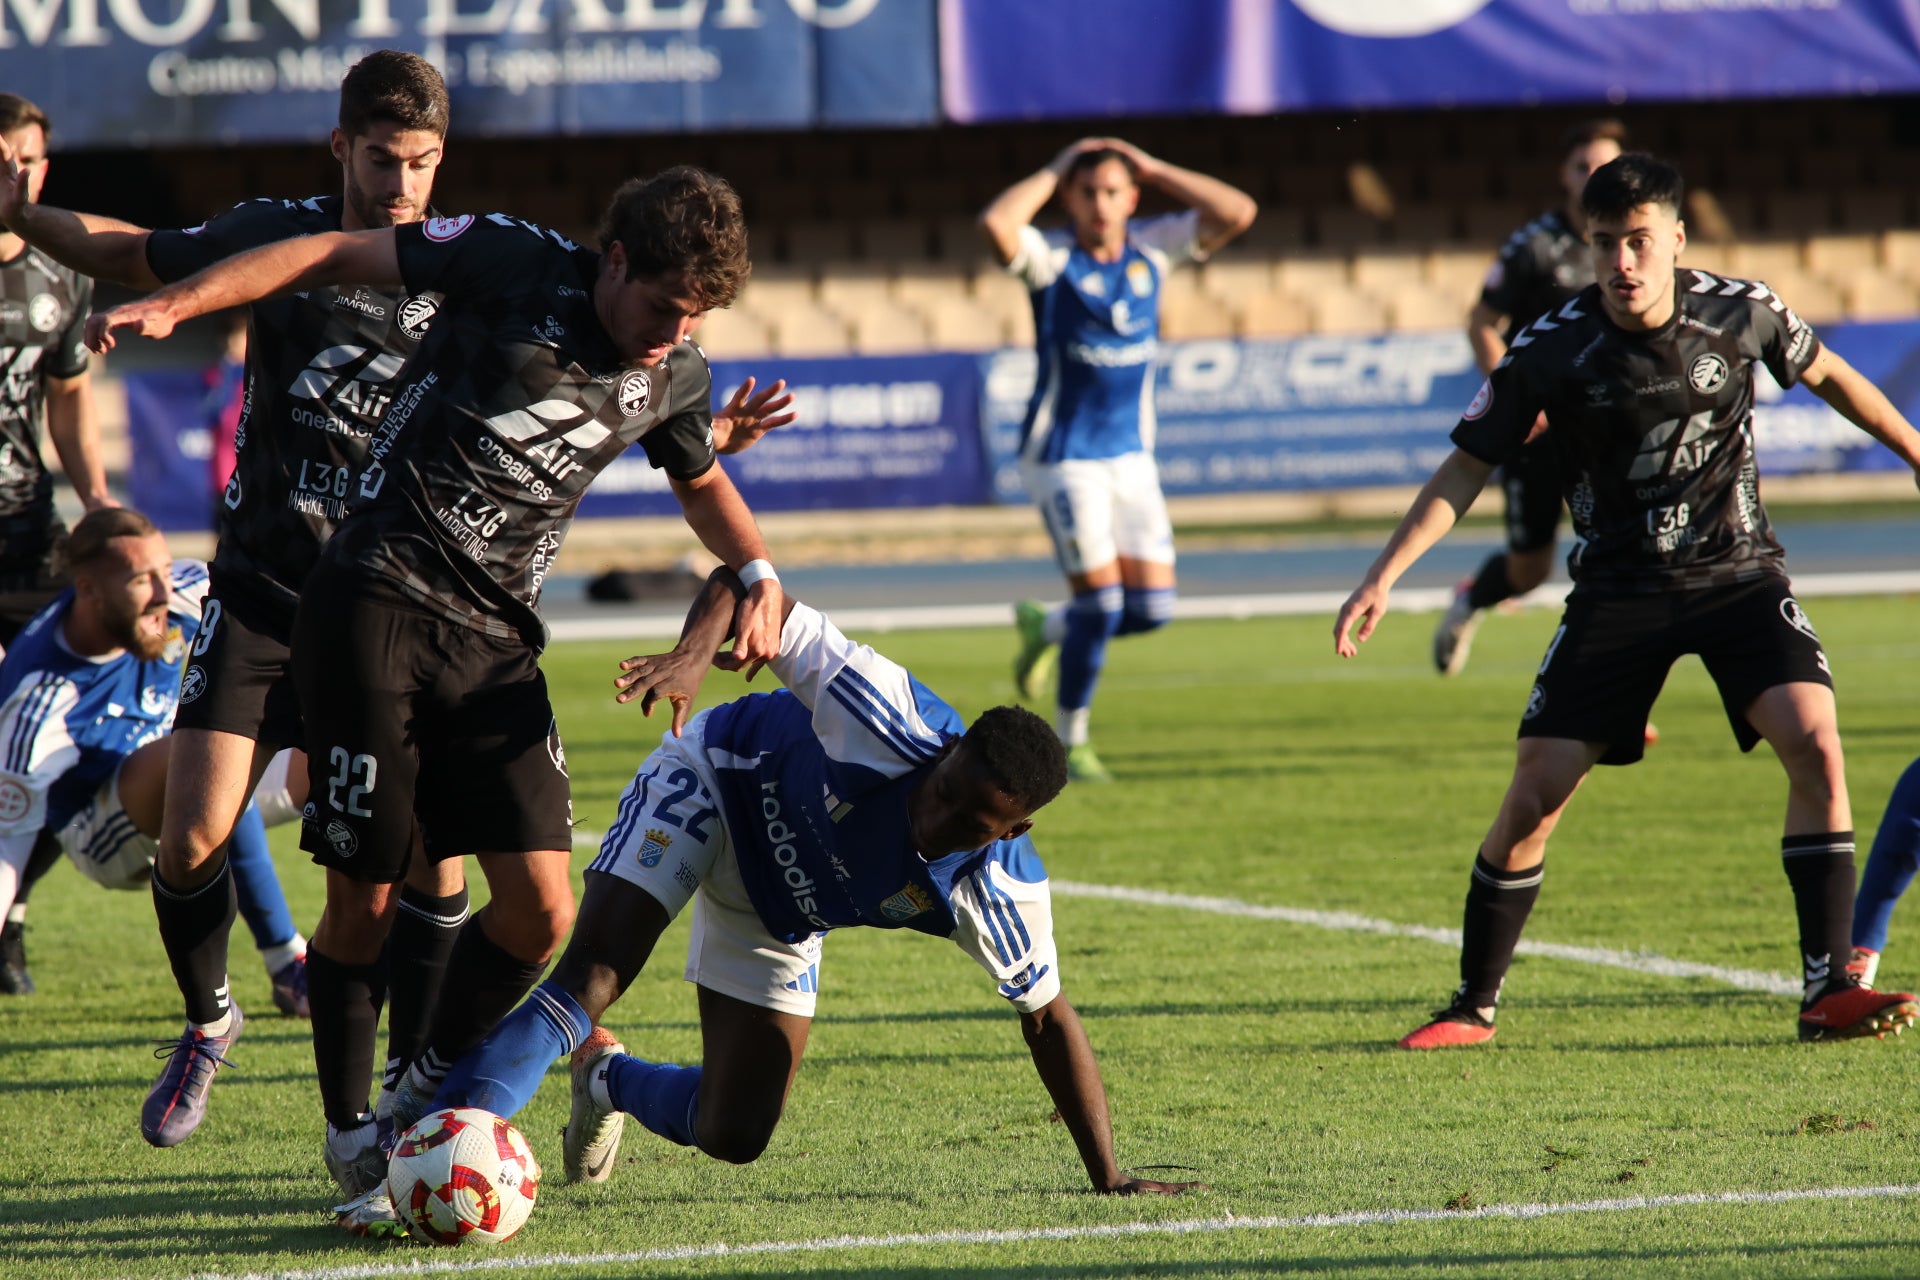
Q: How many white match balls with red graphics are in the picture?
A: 1